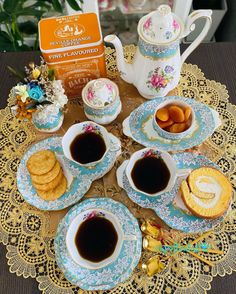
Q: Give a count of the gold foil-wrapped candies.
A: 3